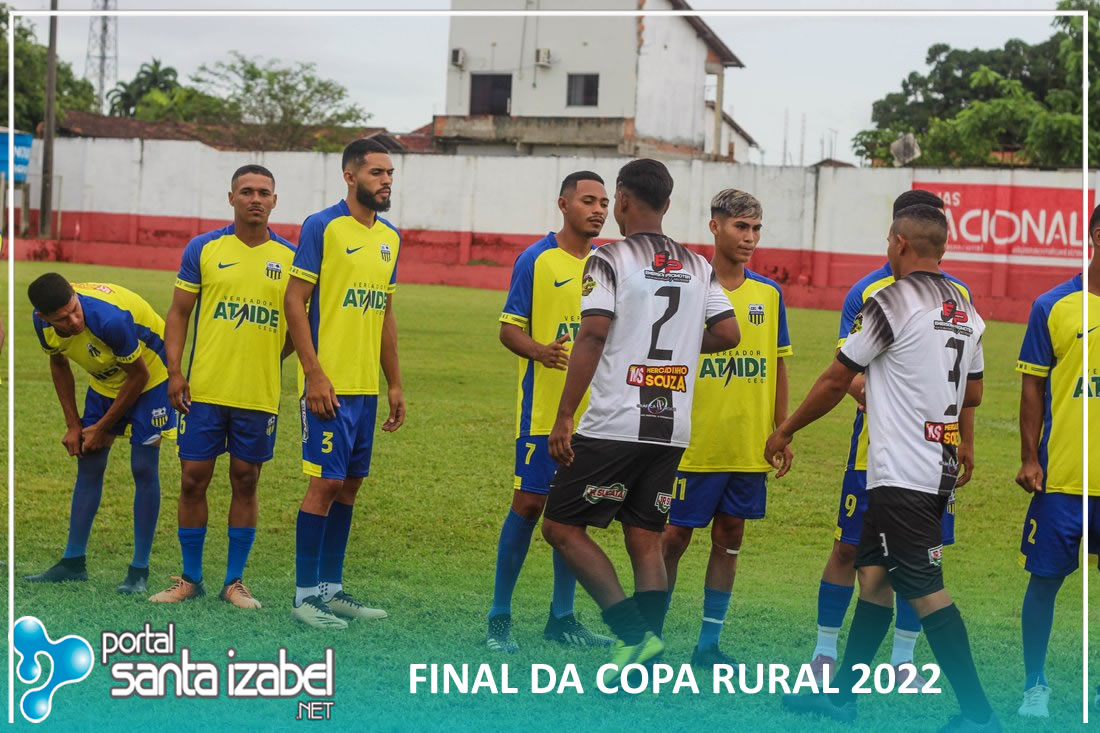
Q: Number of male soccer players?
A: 9